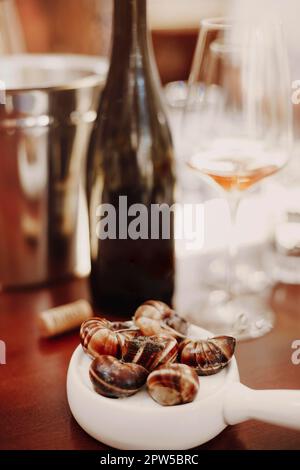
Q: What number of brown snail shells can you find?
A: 6